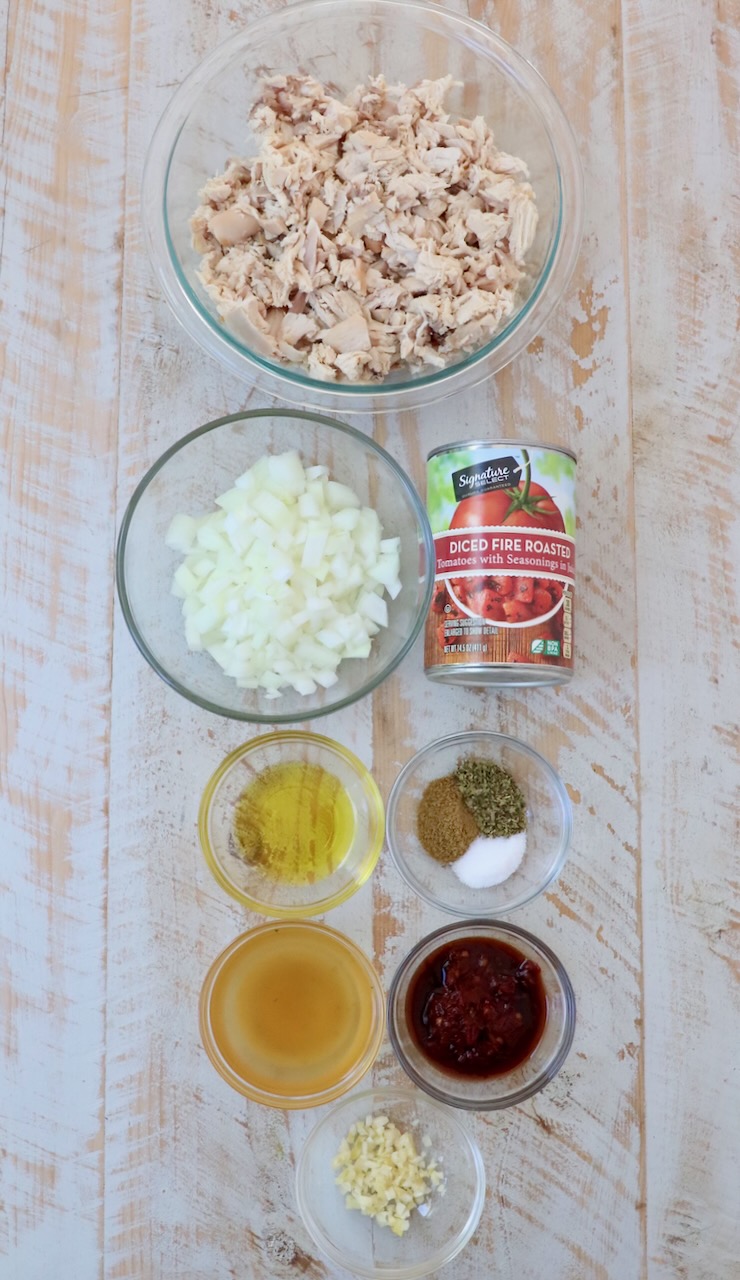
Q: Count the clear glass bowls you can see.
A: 7